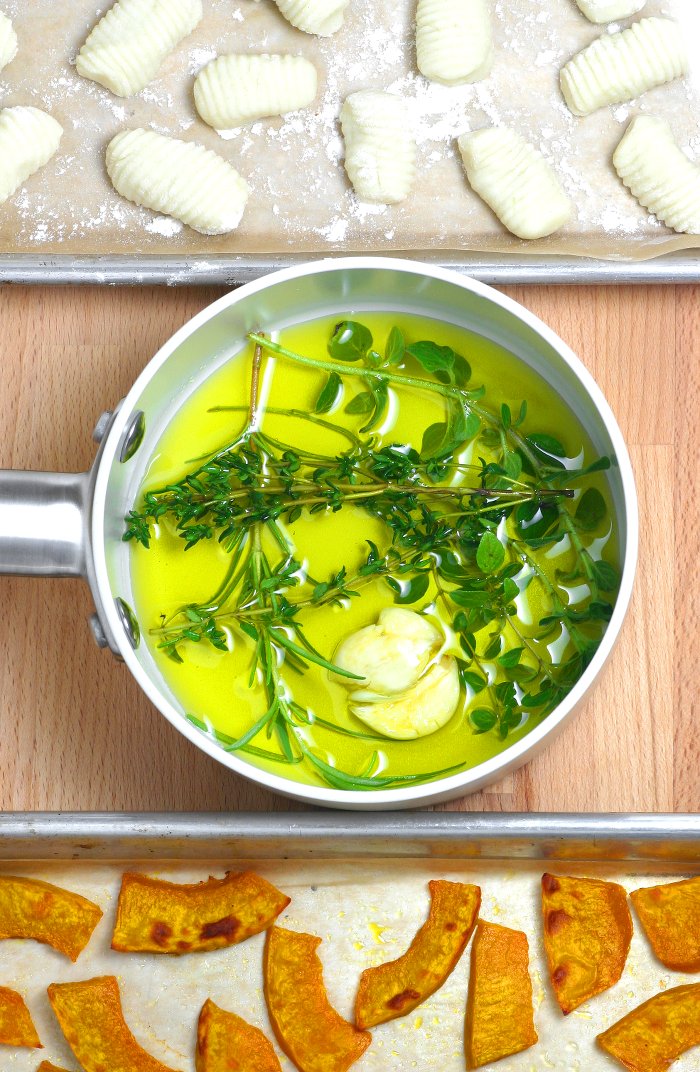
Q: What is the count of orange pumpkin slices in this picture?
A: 12